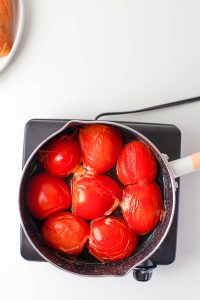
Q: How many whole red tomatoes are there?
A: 8